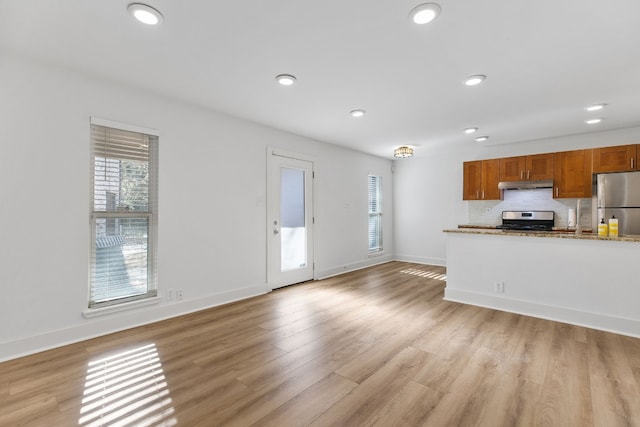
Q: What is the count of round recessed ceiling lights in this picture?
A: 9